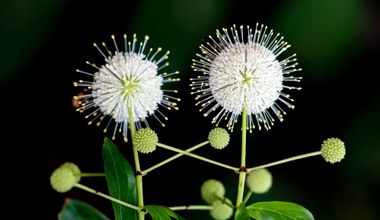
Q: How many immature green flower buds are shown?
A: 8